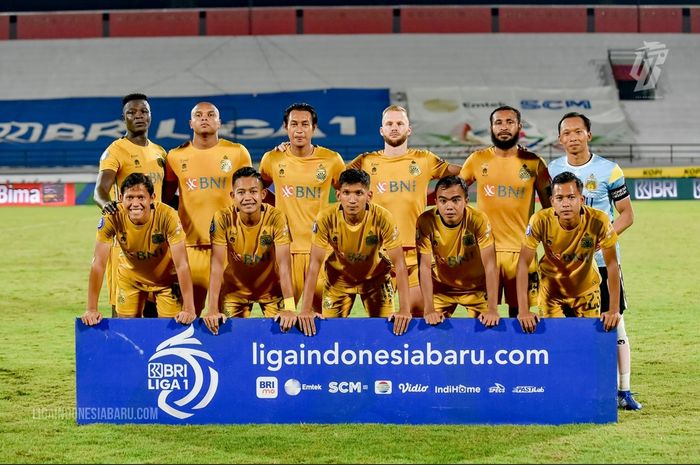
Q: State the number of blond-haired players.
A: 1